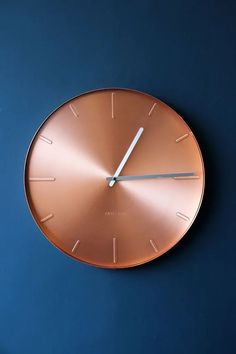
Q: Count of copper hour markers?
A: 12